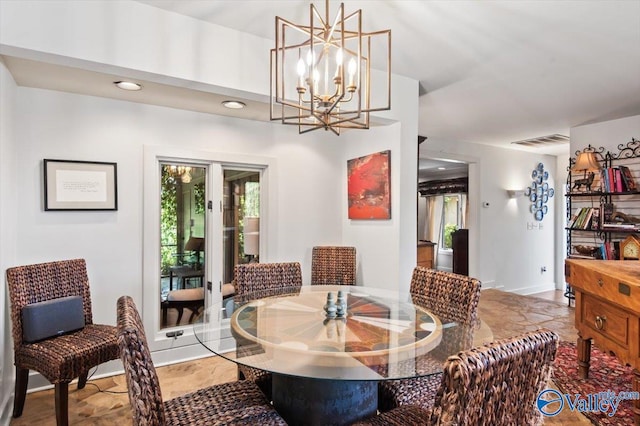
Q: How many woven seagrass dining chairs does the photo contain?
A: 6